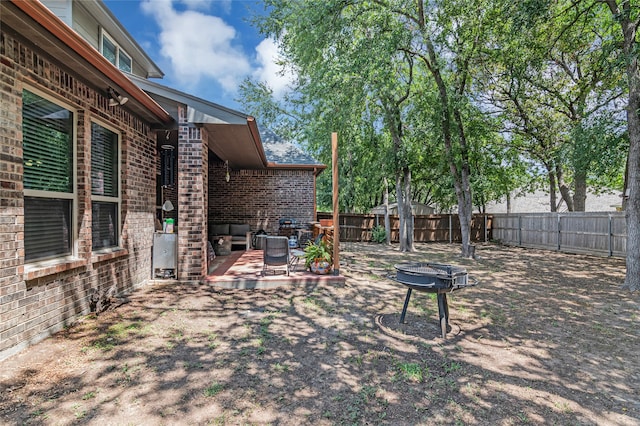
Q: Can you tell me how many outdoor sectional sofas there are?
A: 1